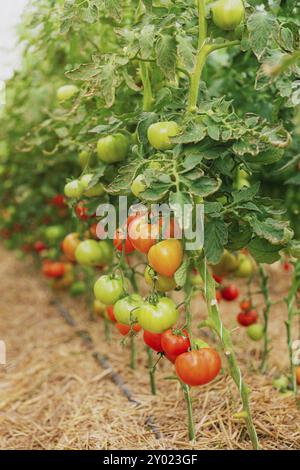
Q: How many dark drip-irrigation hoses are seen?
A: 1